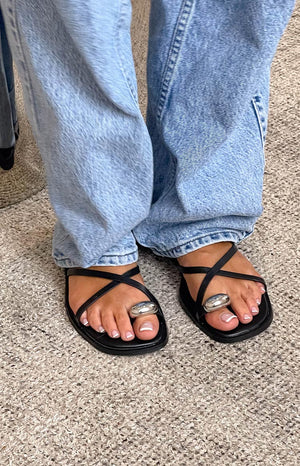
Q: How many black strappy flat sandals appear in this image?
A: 2